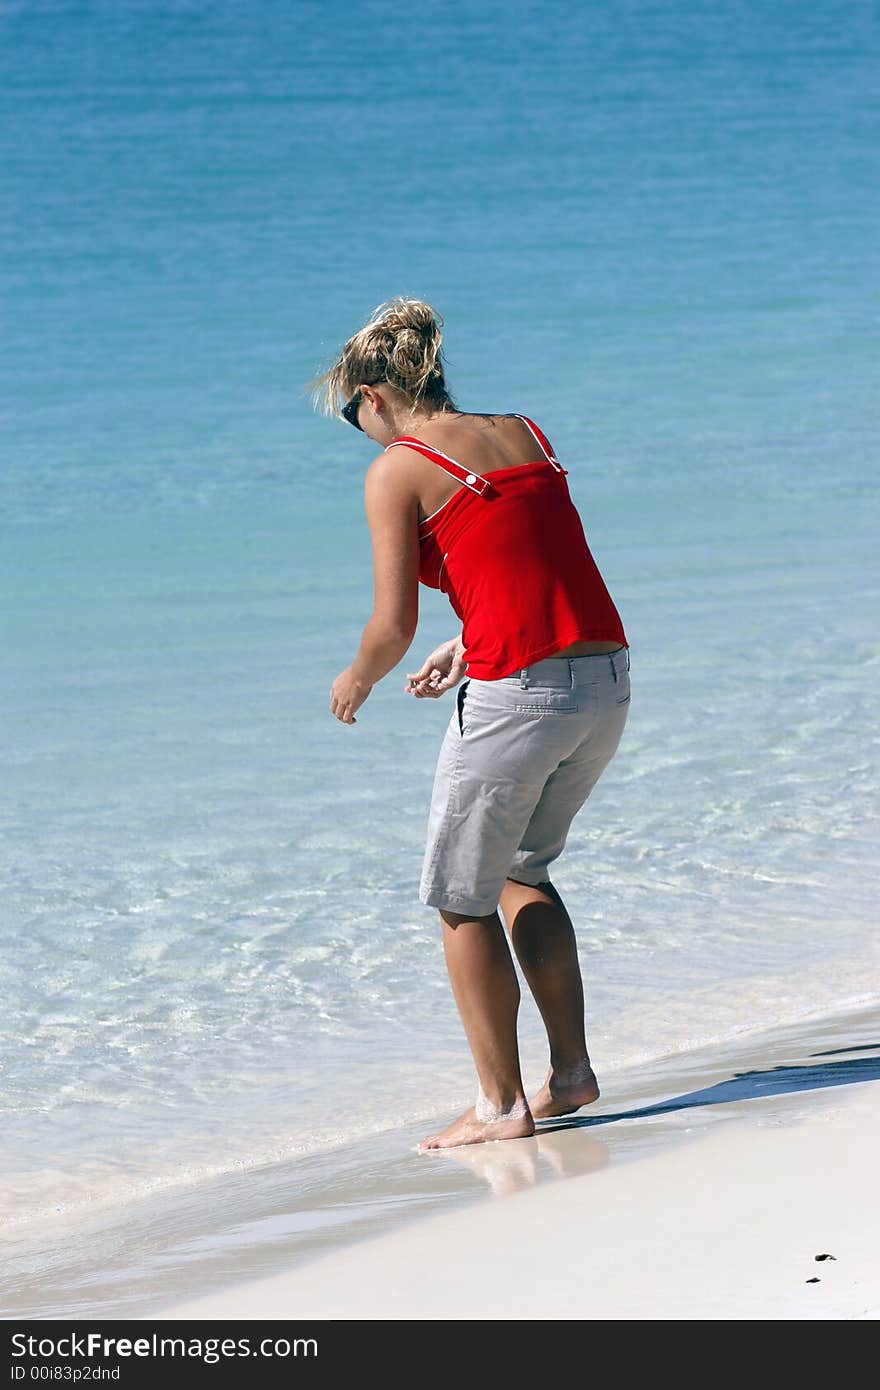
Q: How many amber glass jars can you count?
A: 0